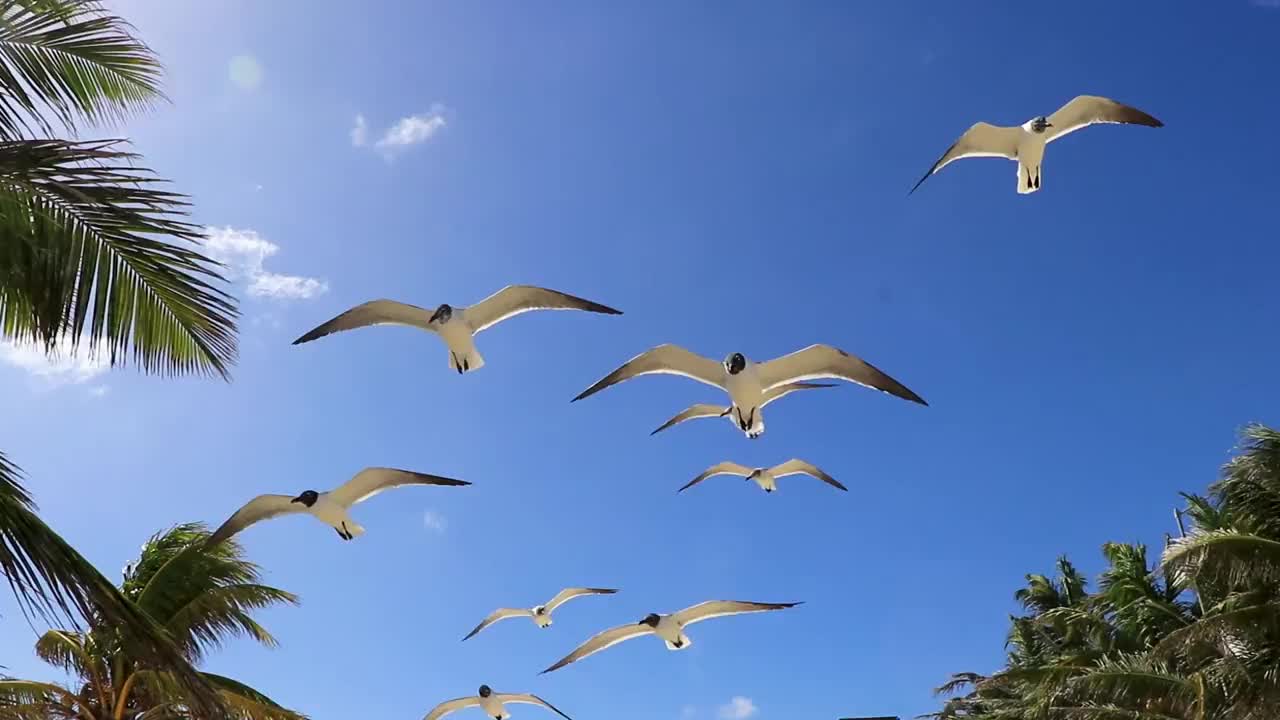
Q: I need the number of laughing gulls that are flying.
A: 9